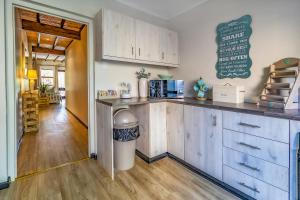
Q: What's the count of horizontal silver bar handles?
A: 4